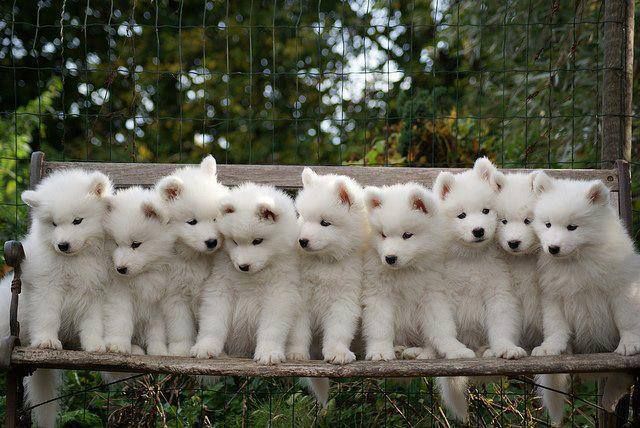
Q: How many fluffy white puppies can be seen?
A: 9